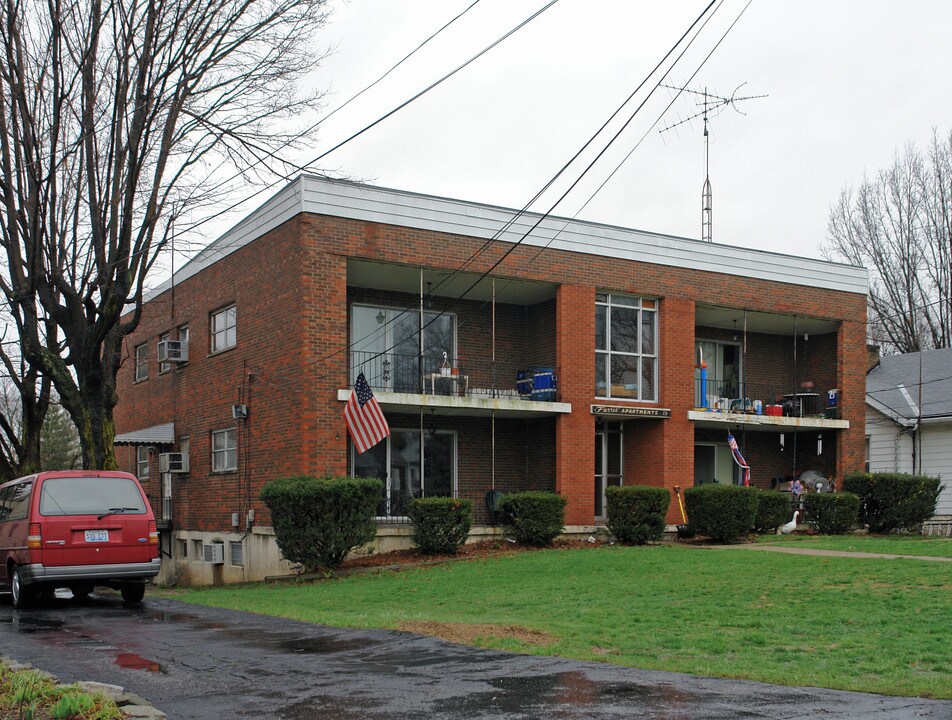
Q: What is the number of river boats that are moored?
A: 0